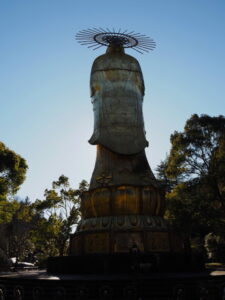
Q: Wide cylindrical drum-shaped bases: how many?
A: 1